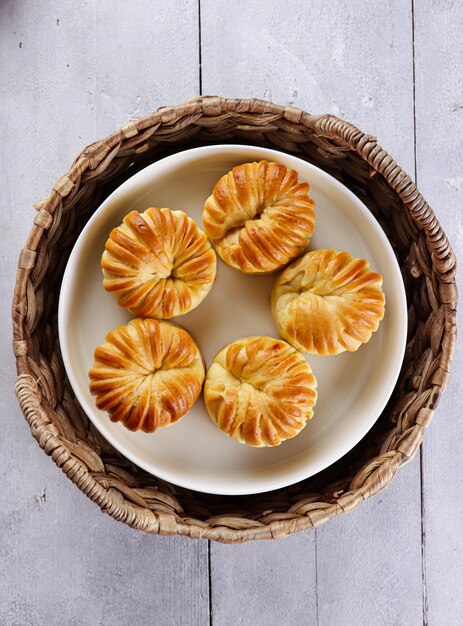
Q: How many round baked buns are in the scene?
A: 5